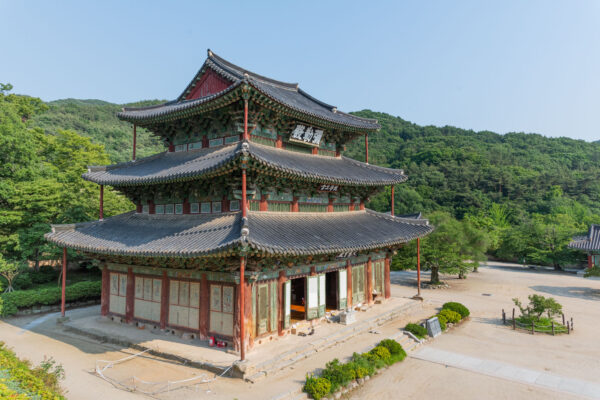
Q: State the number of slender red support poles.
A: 9